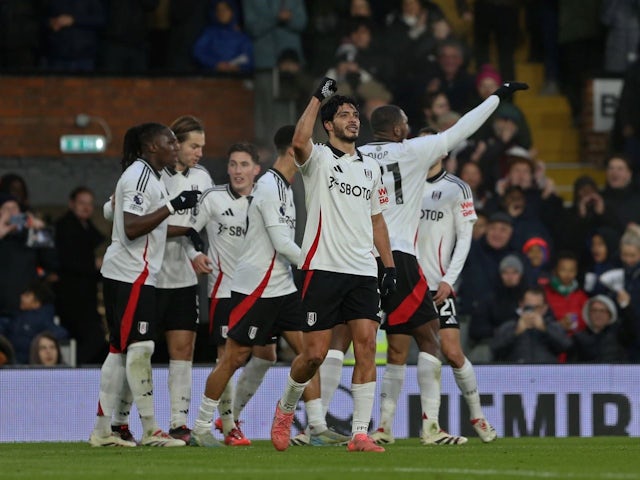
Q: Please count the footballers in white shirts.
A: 7